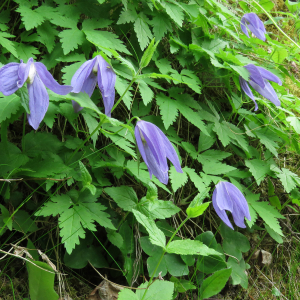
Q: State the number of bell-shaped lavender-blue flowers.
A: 6